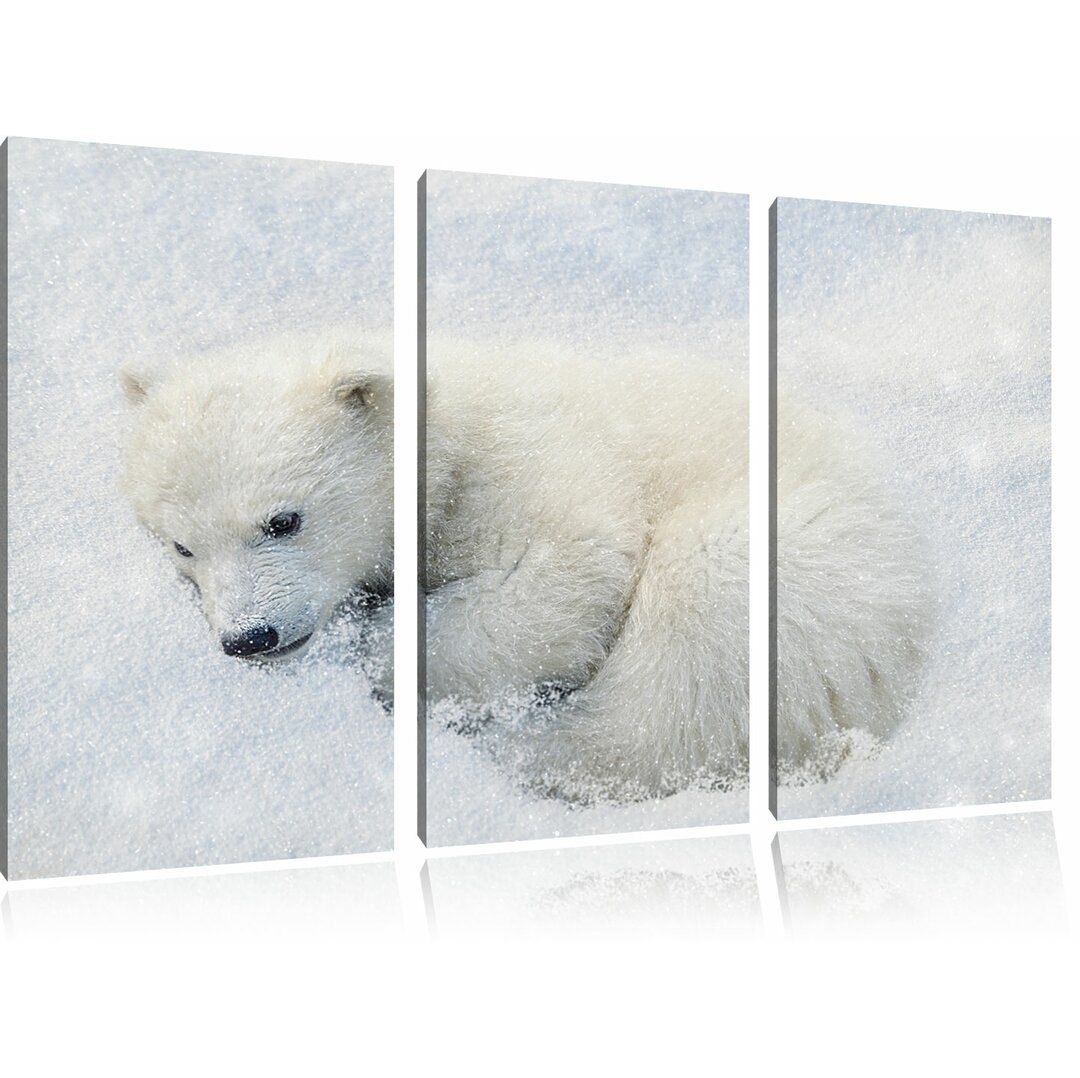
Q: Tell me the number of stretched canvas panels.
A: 3